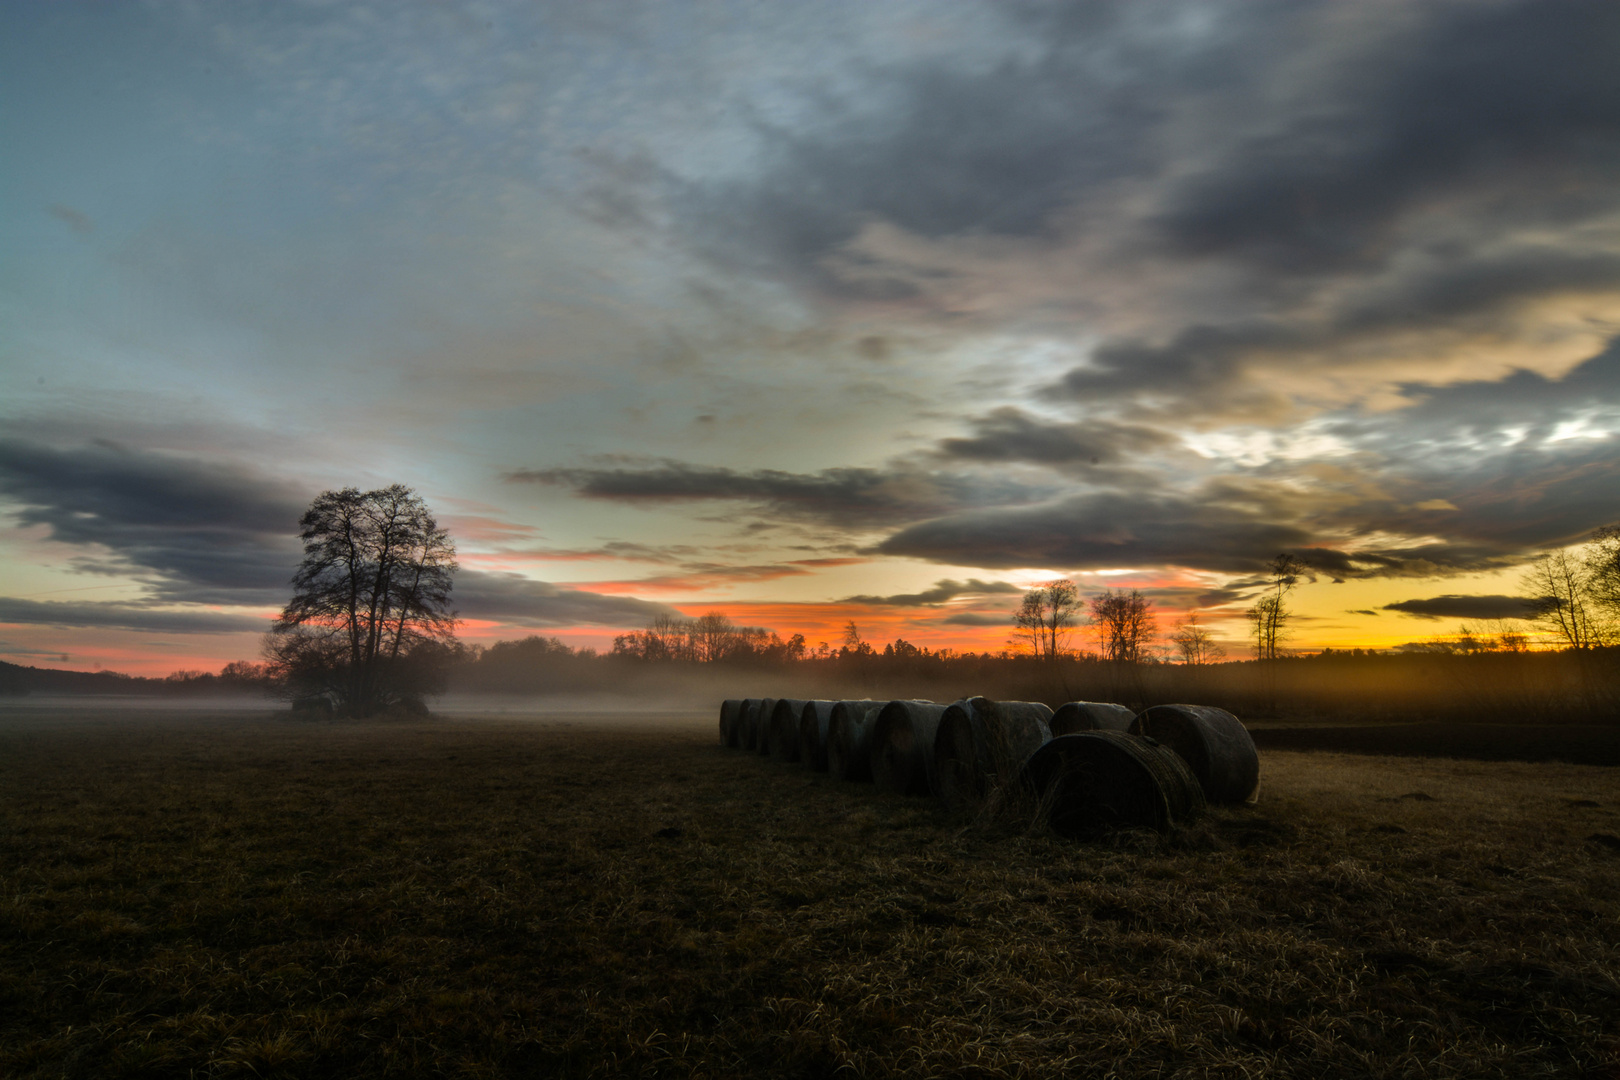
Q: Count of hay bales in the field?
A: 11